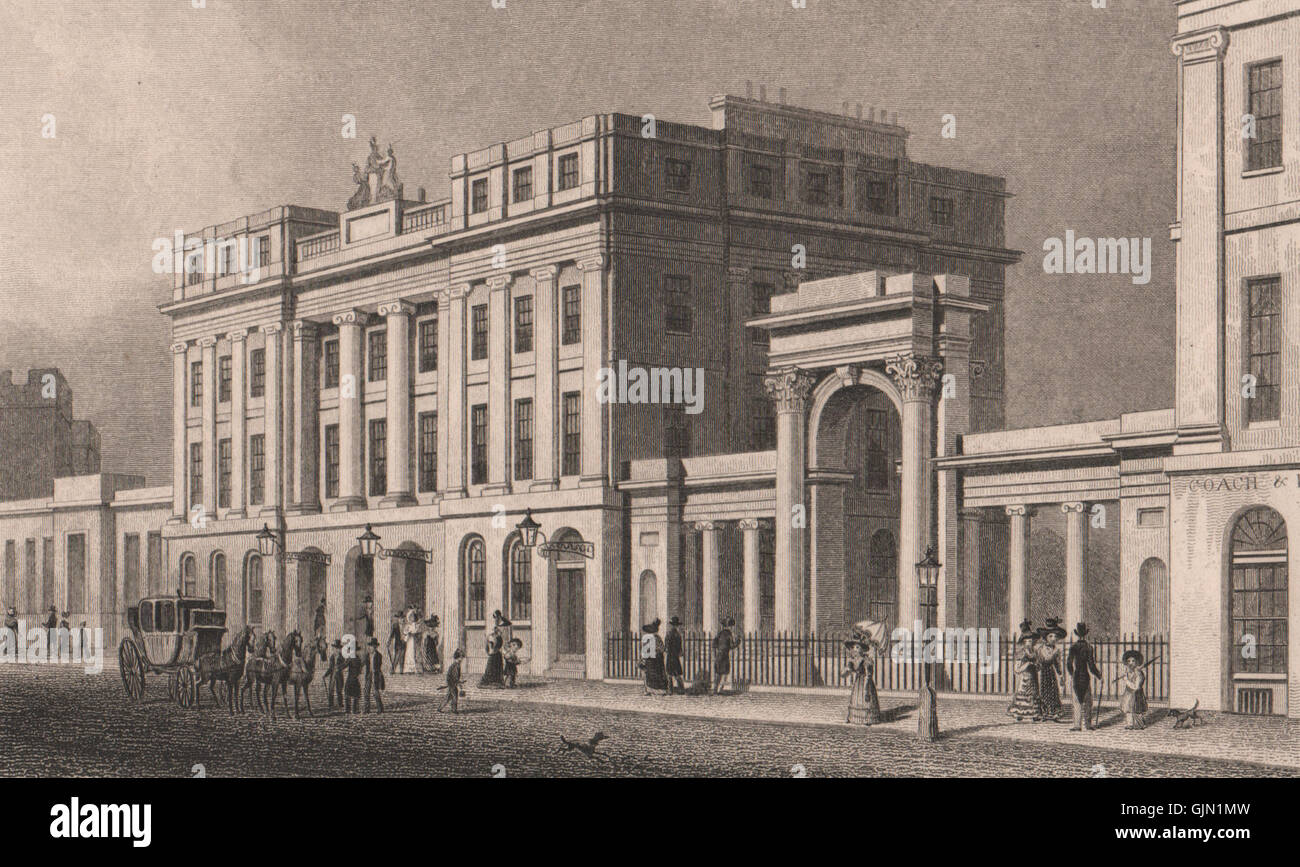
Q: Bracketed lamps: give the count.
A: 3